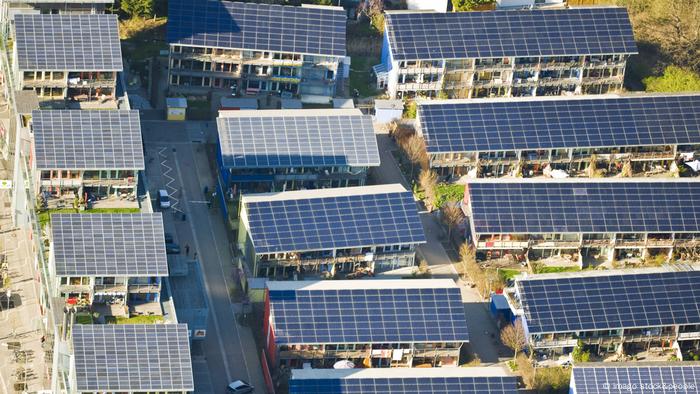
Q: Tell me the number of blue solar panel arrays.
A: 14